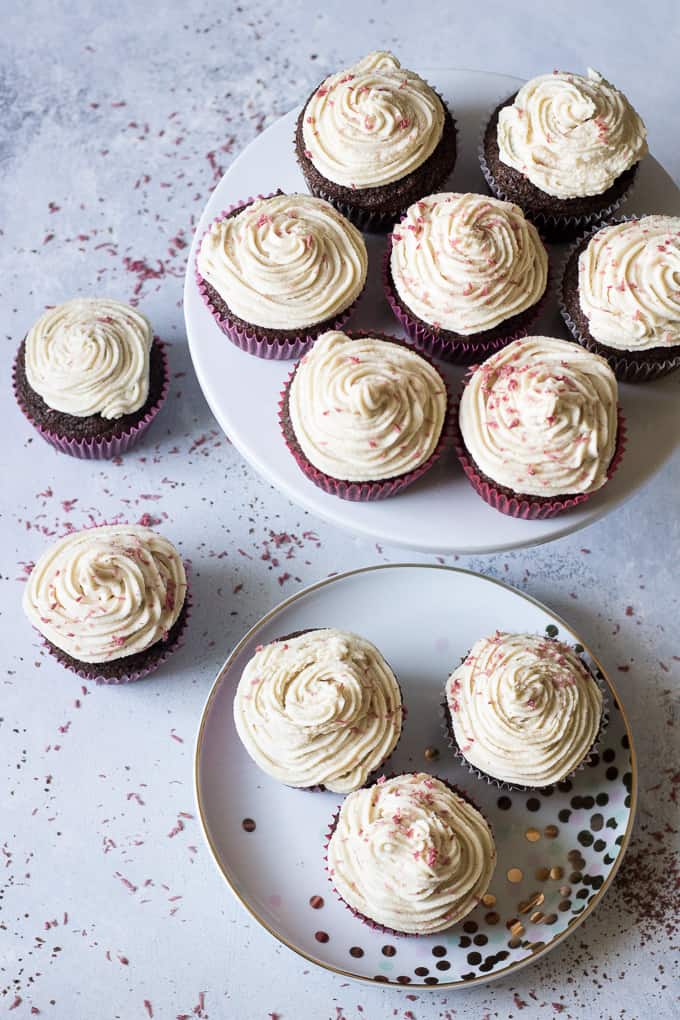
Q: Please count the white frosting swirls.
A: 12